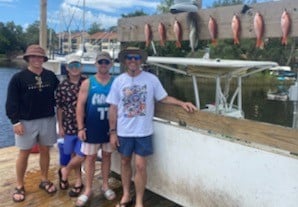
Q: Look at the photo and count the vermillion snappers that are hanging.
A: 7